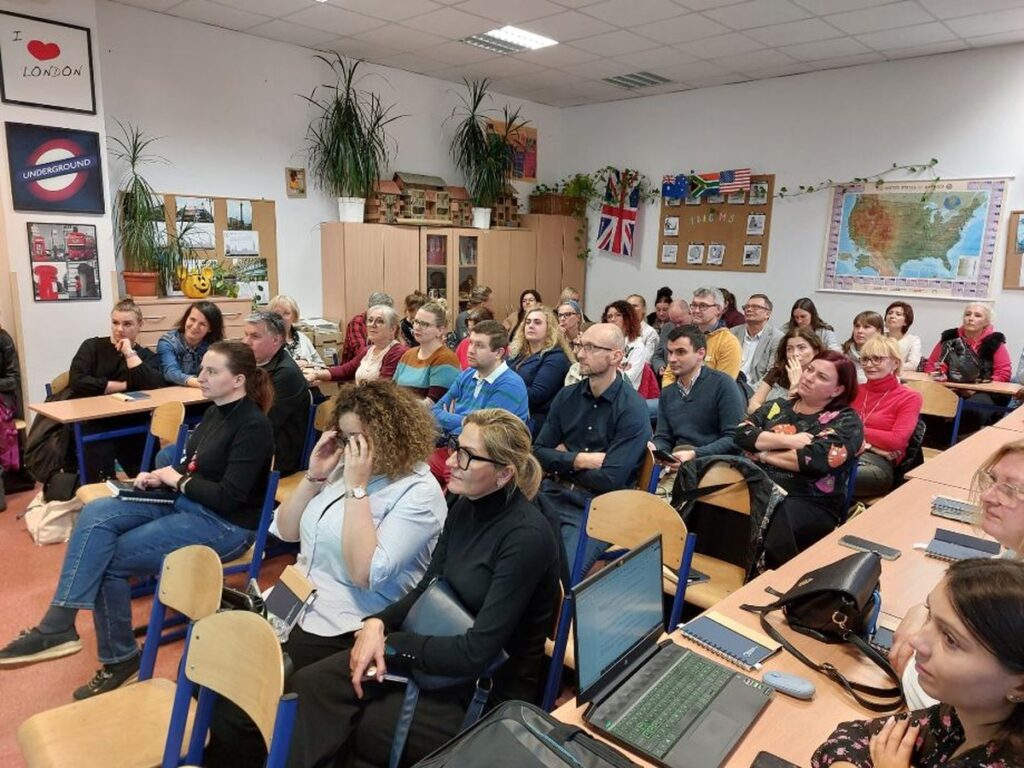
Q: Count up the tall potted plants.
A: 3